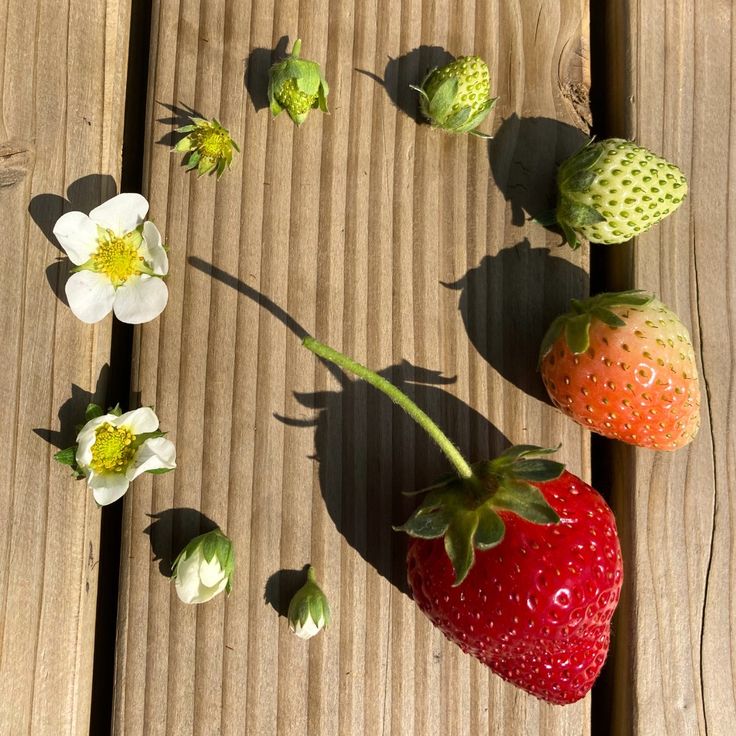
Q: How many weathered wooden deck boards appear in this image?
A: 3